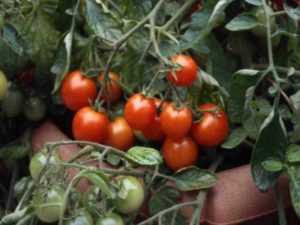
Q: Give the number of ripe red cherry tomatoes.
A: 10